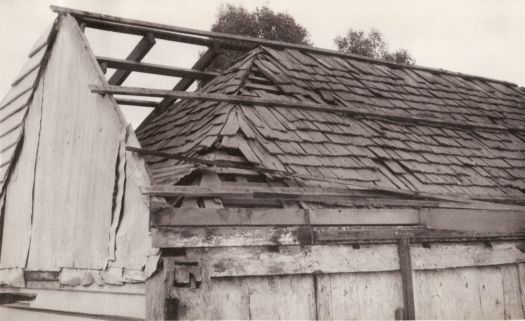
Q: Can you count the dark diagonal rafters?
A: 2